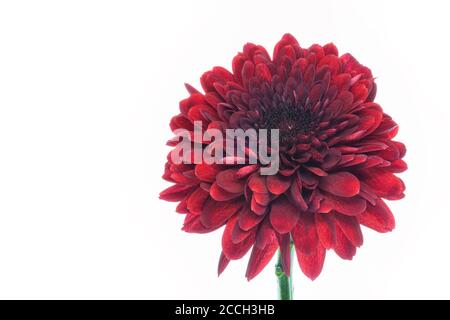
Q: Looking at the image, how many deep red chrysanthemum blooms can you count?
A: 1